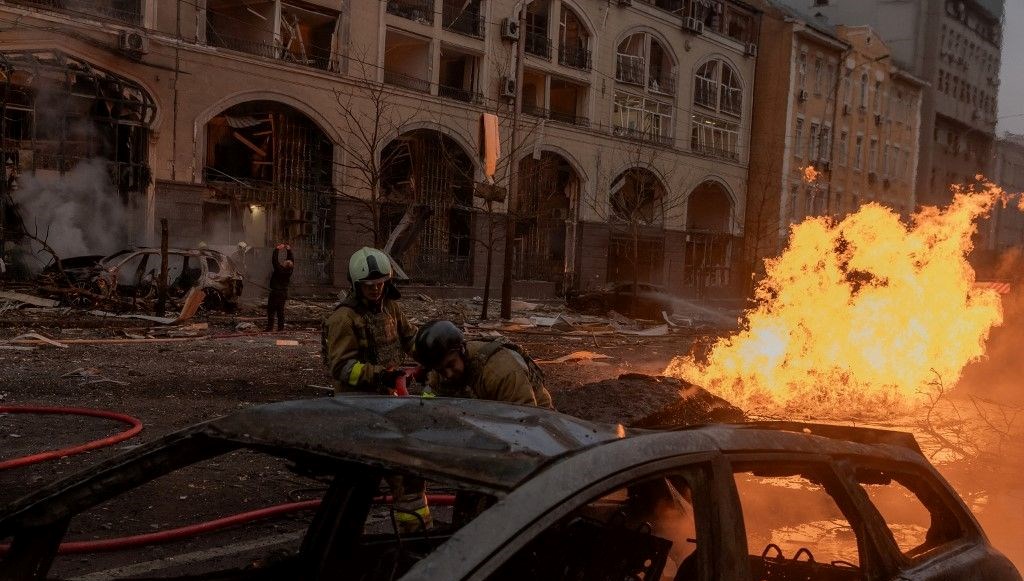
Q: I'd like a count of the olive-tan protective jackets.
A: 2